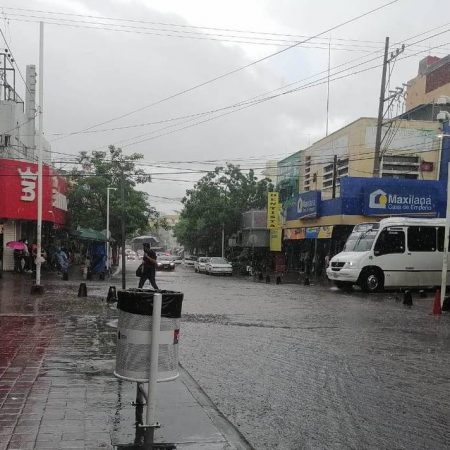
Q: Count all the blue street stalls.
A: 1